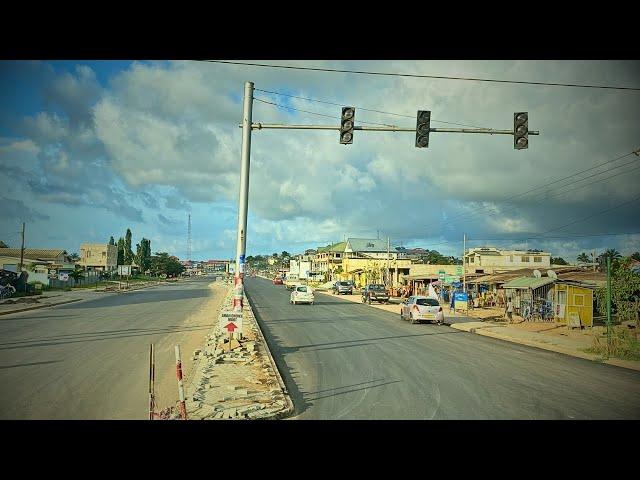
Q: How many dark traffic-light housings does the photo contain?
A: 3